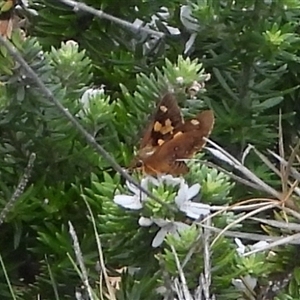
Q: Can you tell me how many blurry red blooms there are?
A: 0